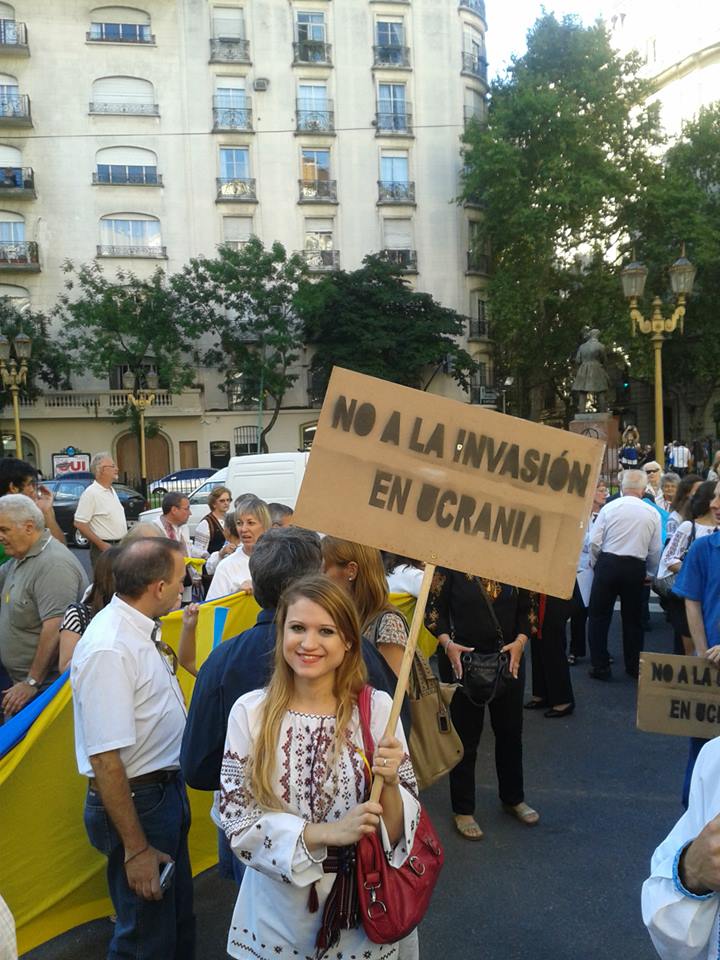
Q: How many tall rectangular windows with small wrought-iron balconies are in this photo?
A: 12